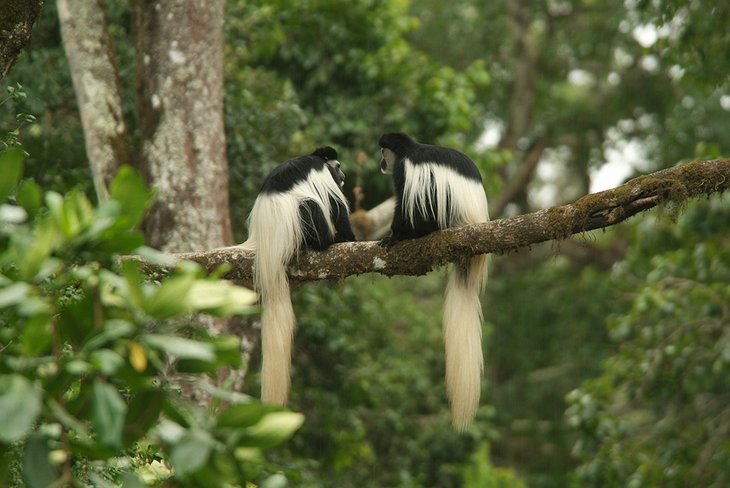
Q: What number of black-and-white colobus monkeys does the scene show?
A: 2